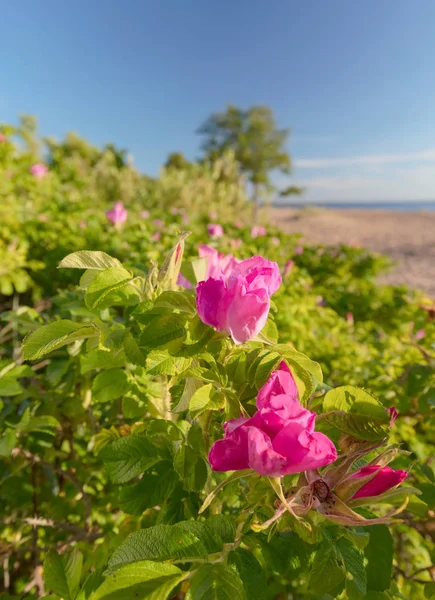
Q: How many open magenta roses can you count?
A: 2